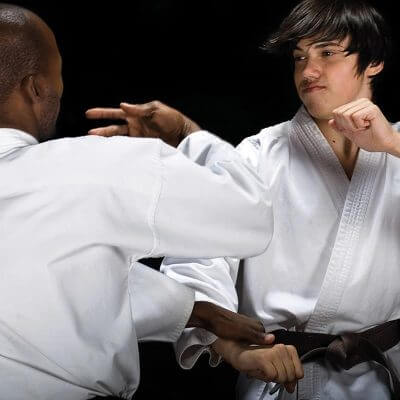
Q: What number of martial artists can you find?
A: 2